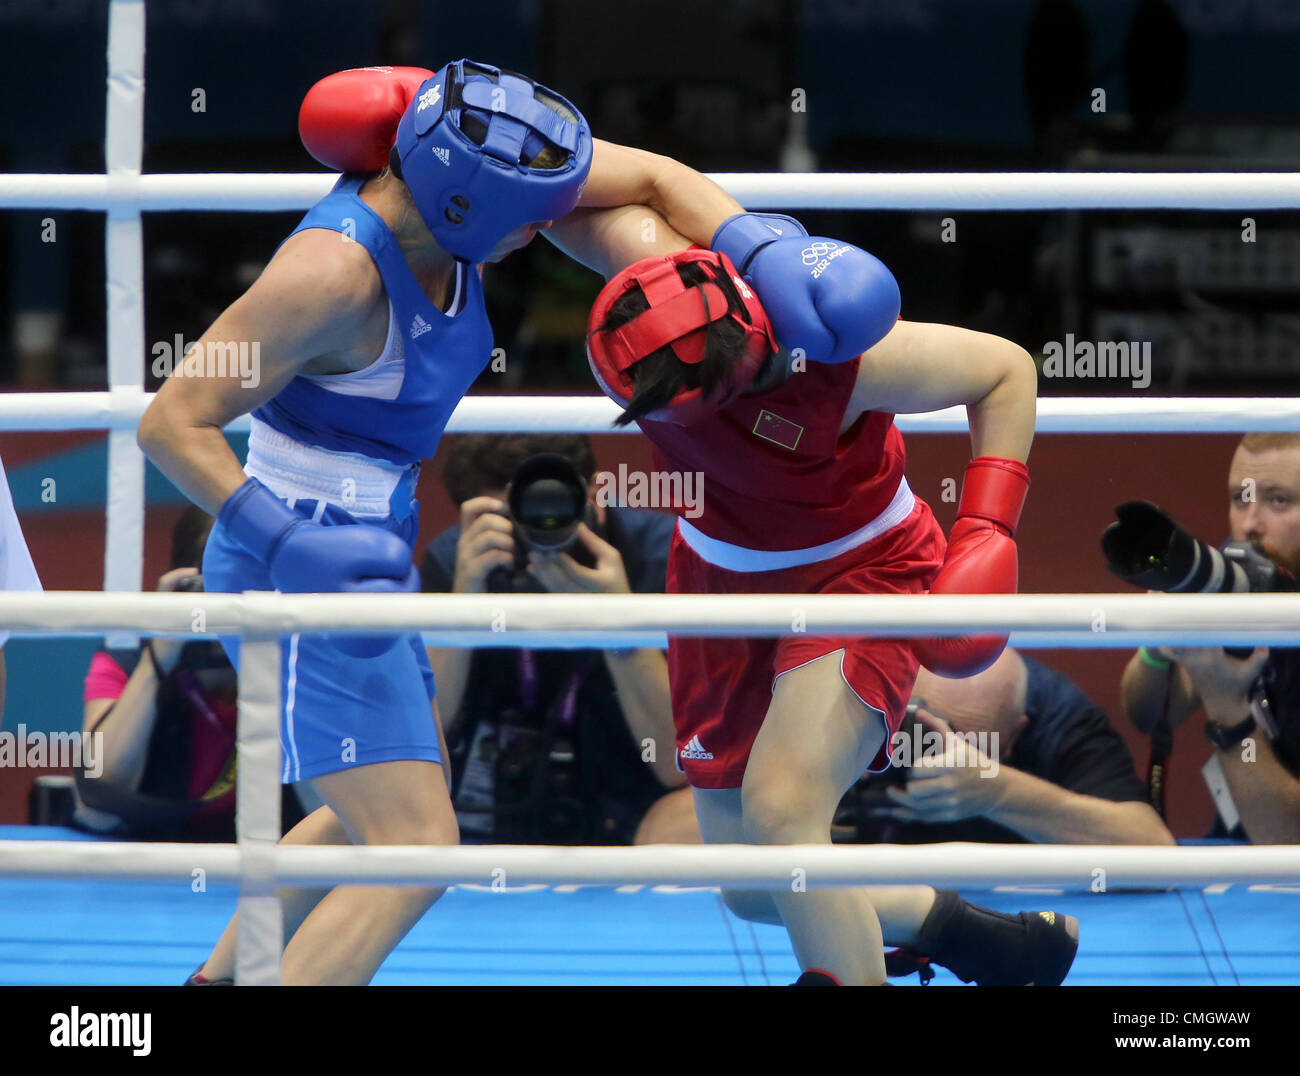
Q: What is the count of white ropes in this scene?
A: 4